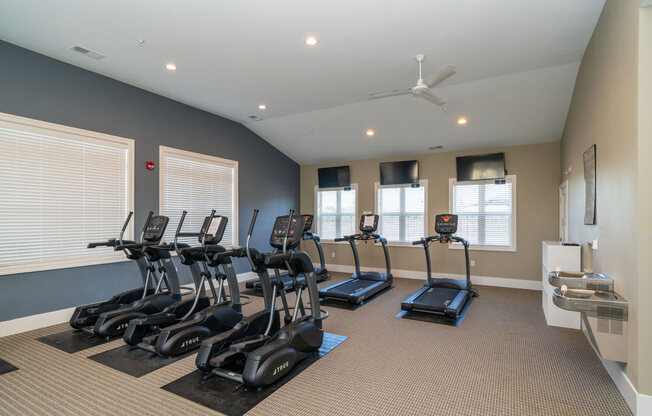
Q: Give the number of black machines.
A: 6